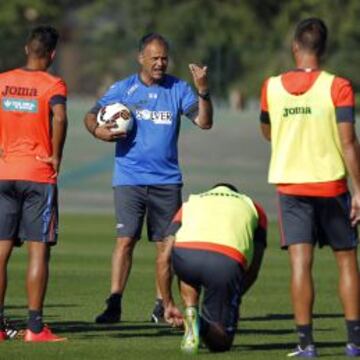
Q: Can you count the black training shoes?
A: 2